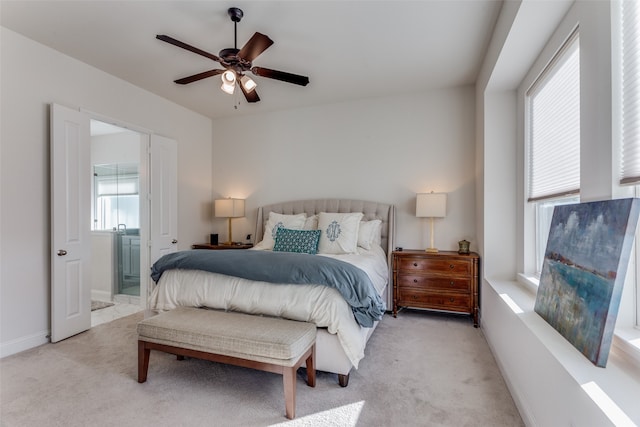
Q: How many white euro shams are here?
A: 2